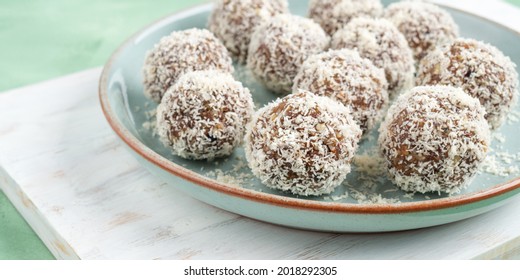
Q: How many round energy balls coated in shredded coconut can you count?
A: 11